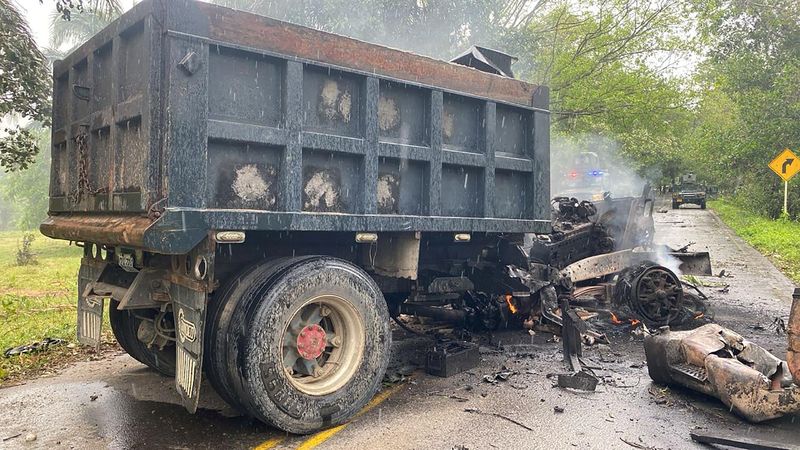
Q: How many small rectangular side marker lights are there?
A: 3